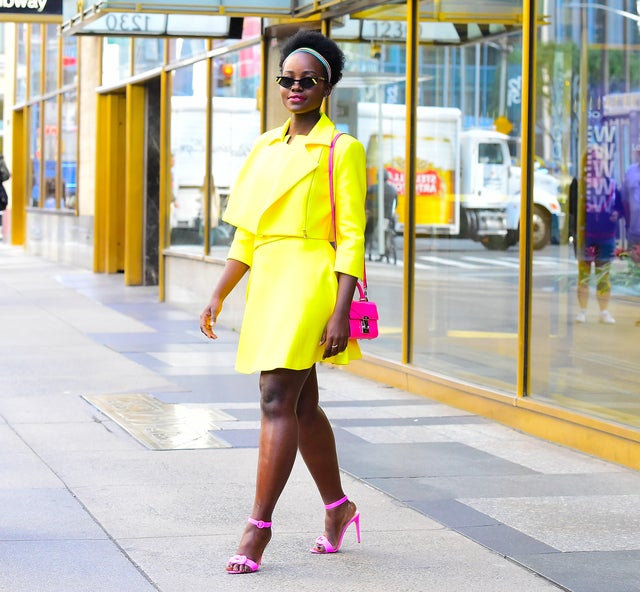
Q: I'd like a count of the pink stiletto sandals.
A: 2